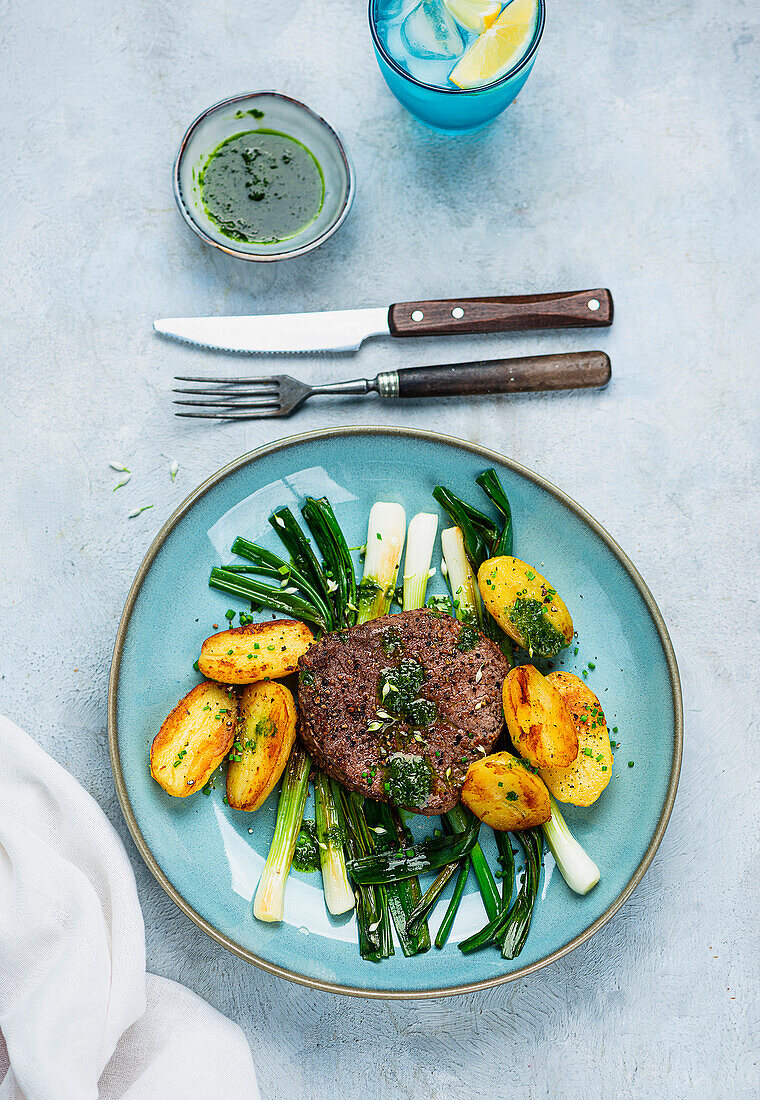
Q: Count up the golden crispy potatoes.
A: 7